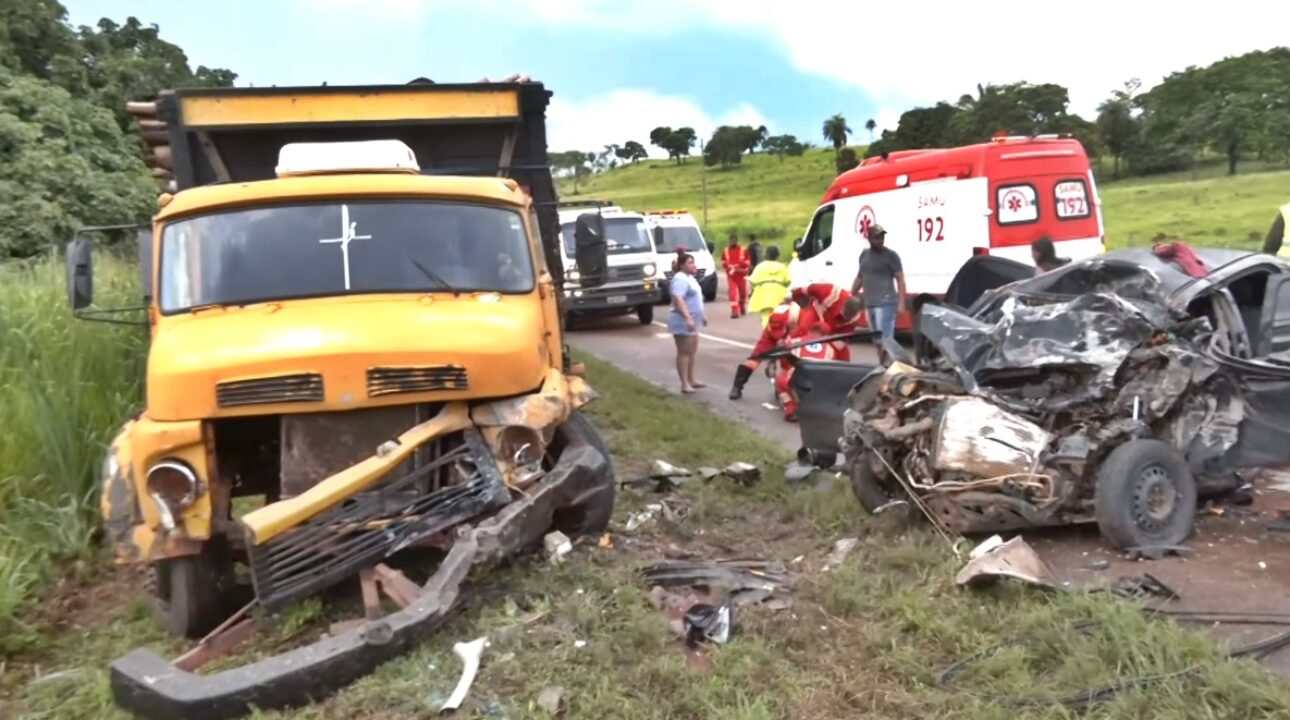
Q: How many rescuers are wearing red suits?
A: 4